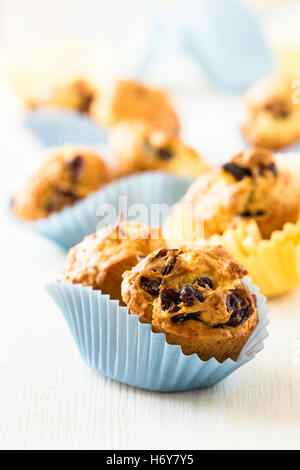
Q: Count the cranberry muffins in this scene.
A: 8